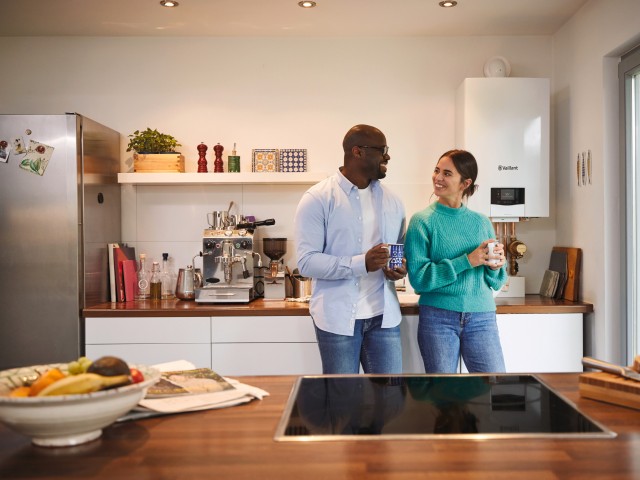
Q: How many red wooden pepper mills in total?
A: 2